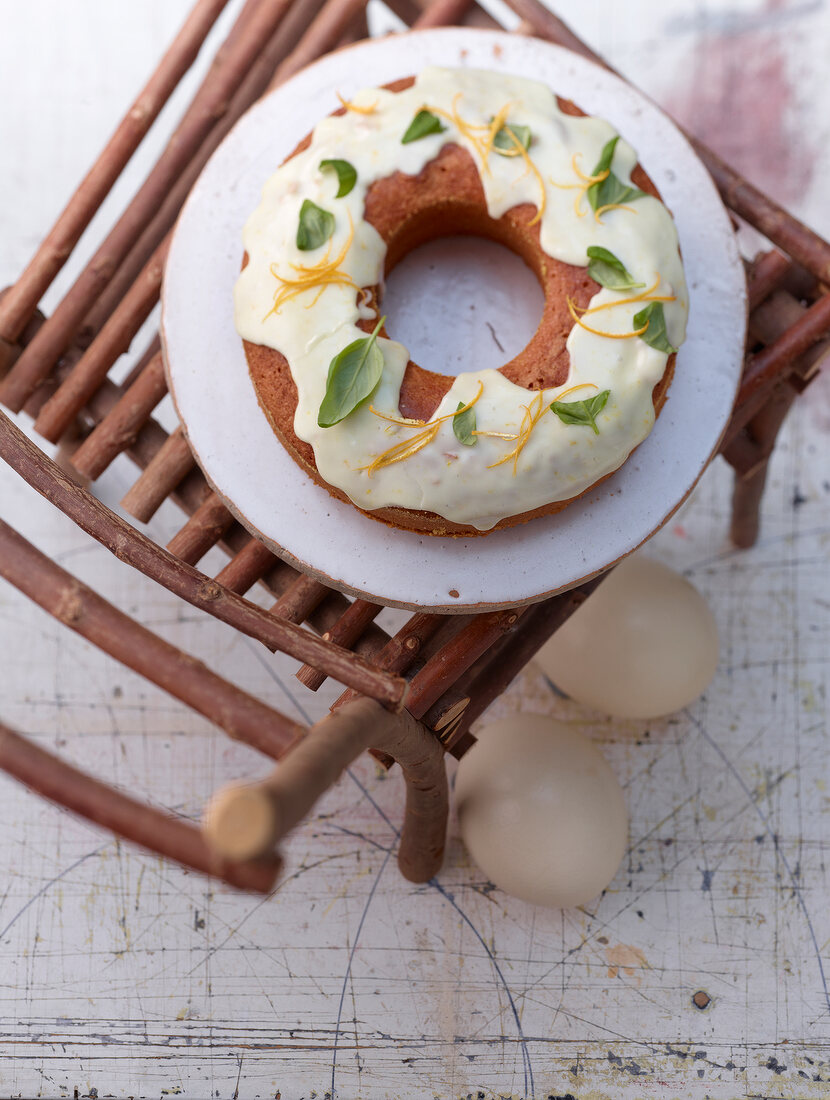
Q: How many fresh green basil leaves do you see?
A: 10